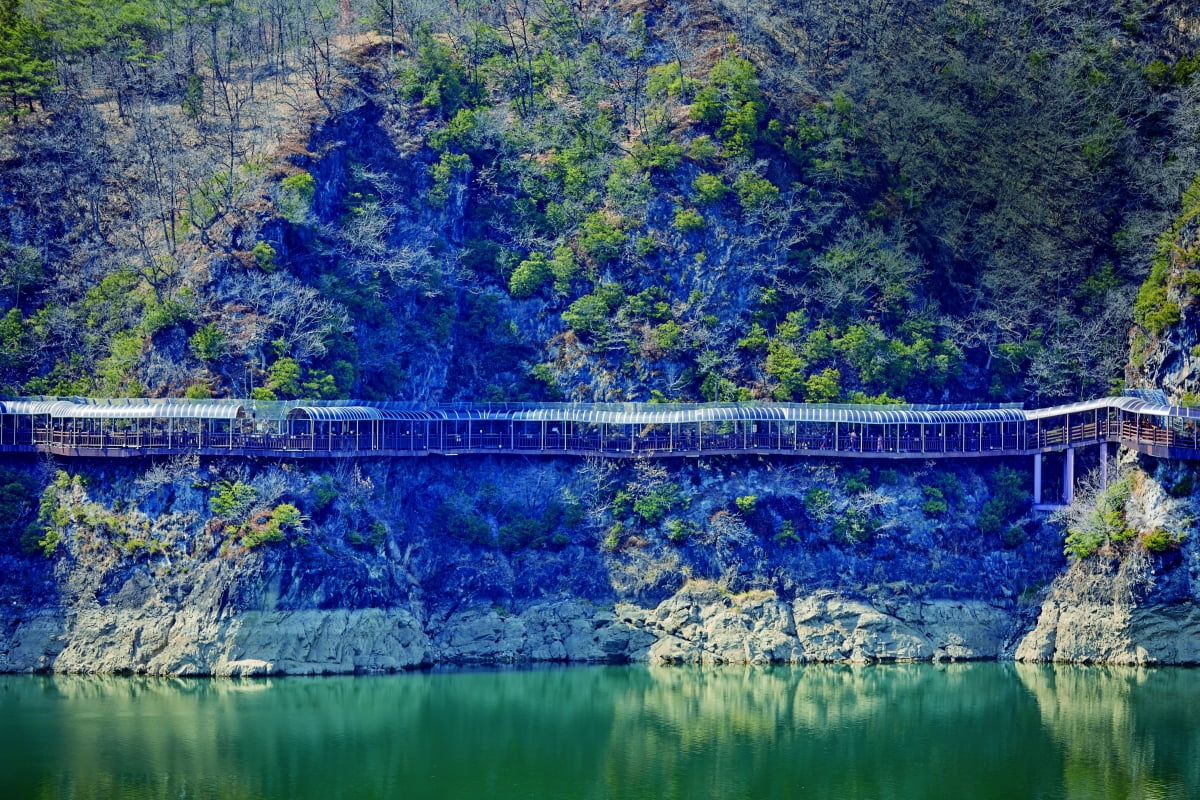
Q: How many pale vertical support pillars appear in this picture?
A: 3